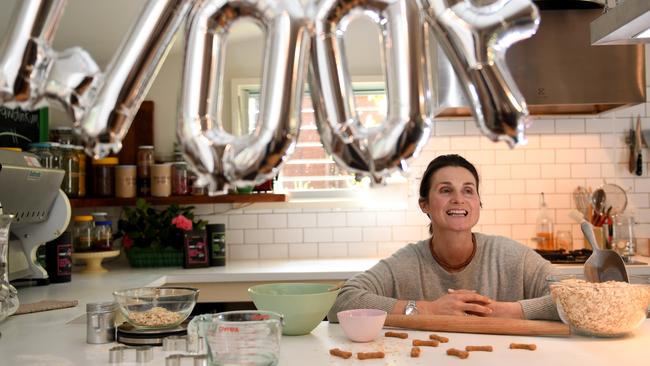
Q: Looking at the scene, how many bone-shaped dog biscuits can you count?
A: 9